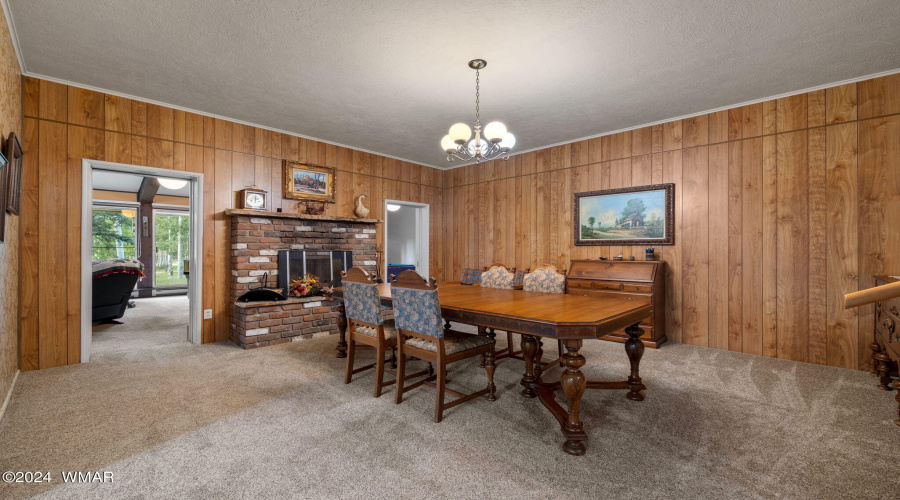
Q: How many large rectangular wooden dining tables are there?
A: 1